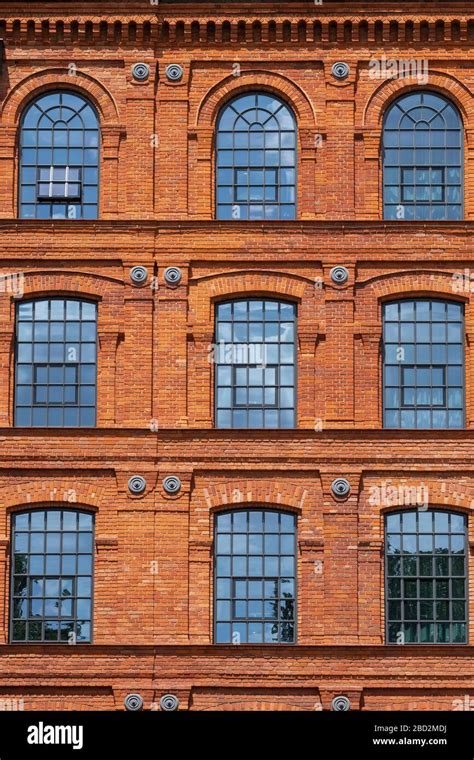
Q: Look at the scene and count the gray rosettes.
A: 12